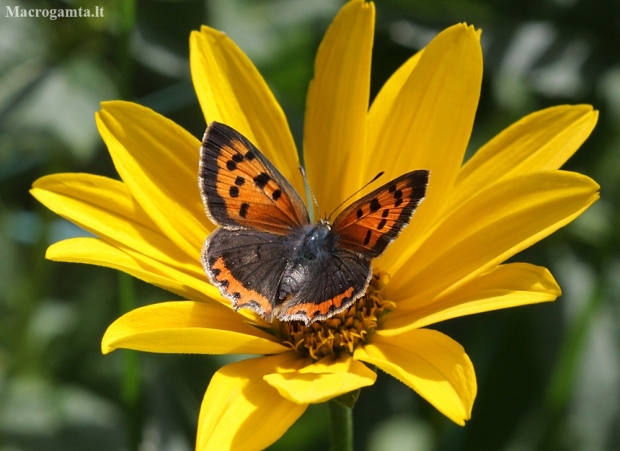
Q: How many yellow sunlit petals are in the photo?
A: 14